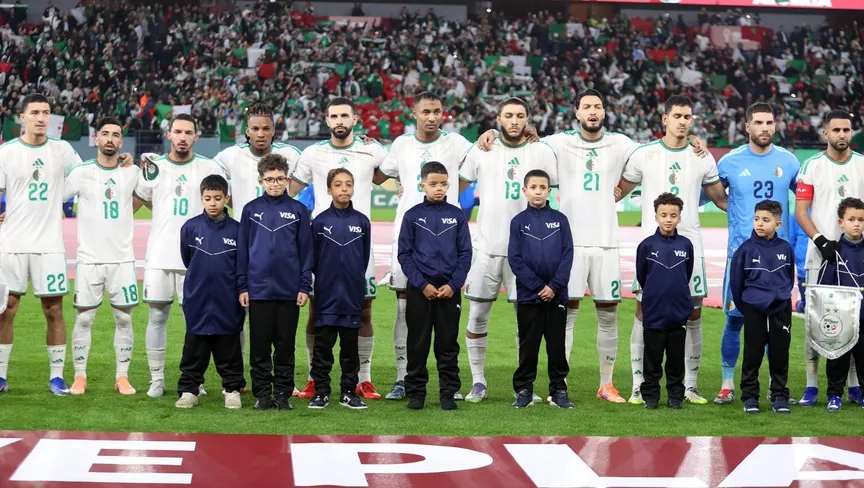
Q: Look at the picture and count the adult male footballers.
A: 11